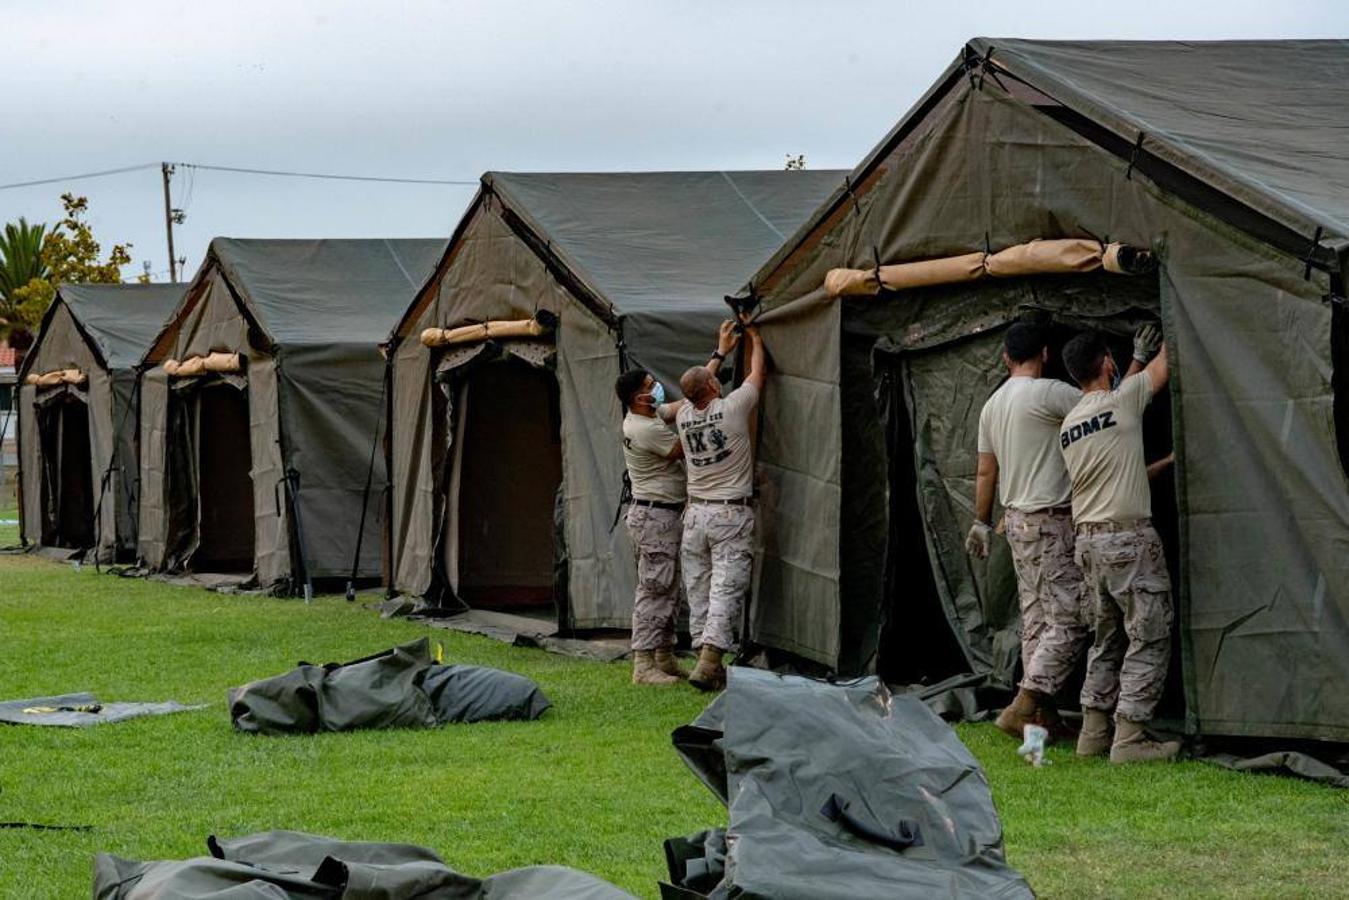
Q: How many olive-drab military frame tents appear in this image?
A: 4